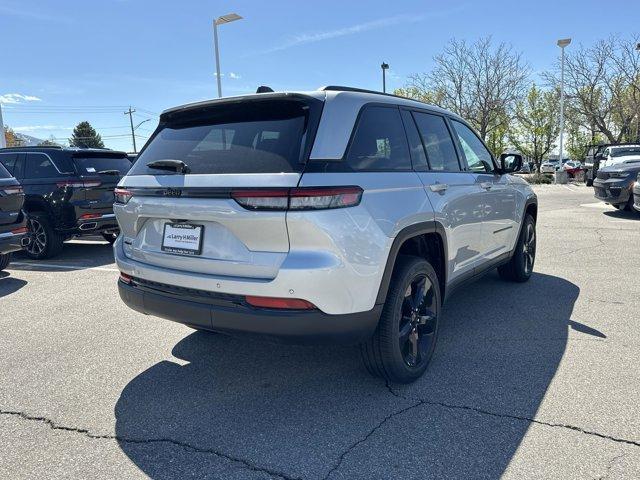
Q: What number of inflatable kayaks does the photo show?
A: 0